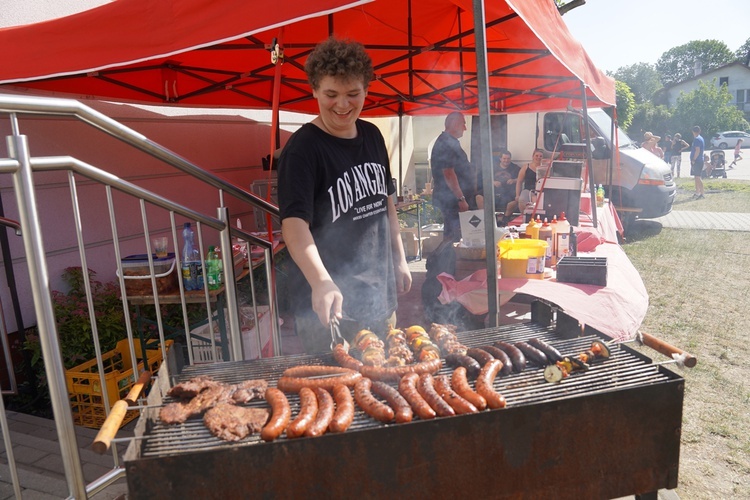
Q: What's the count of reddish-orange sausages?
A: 15